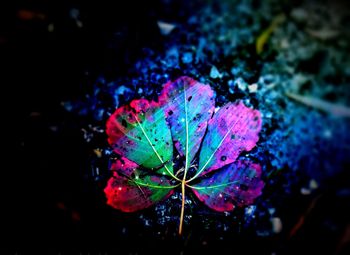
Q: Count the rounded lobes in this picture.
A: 5